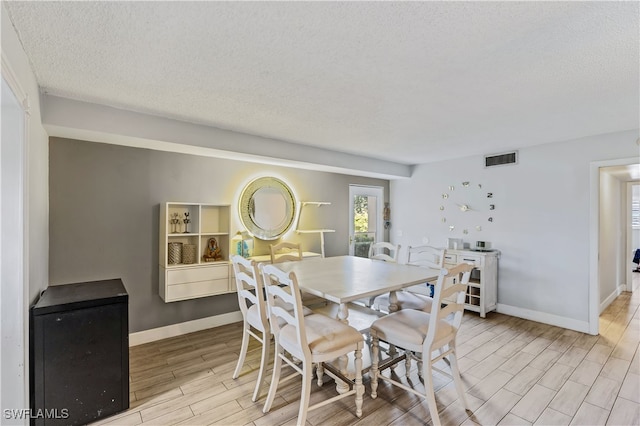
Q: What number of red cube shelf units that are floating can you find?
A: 0